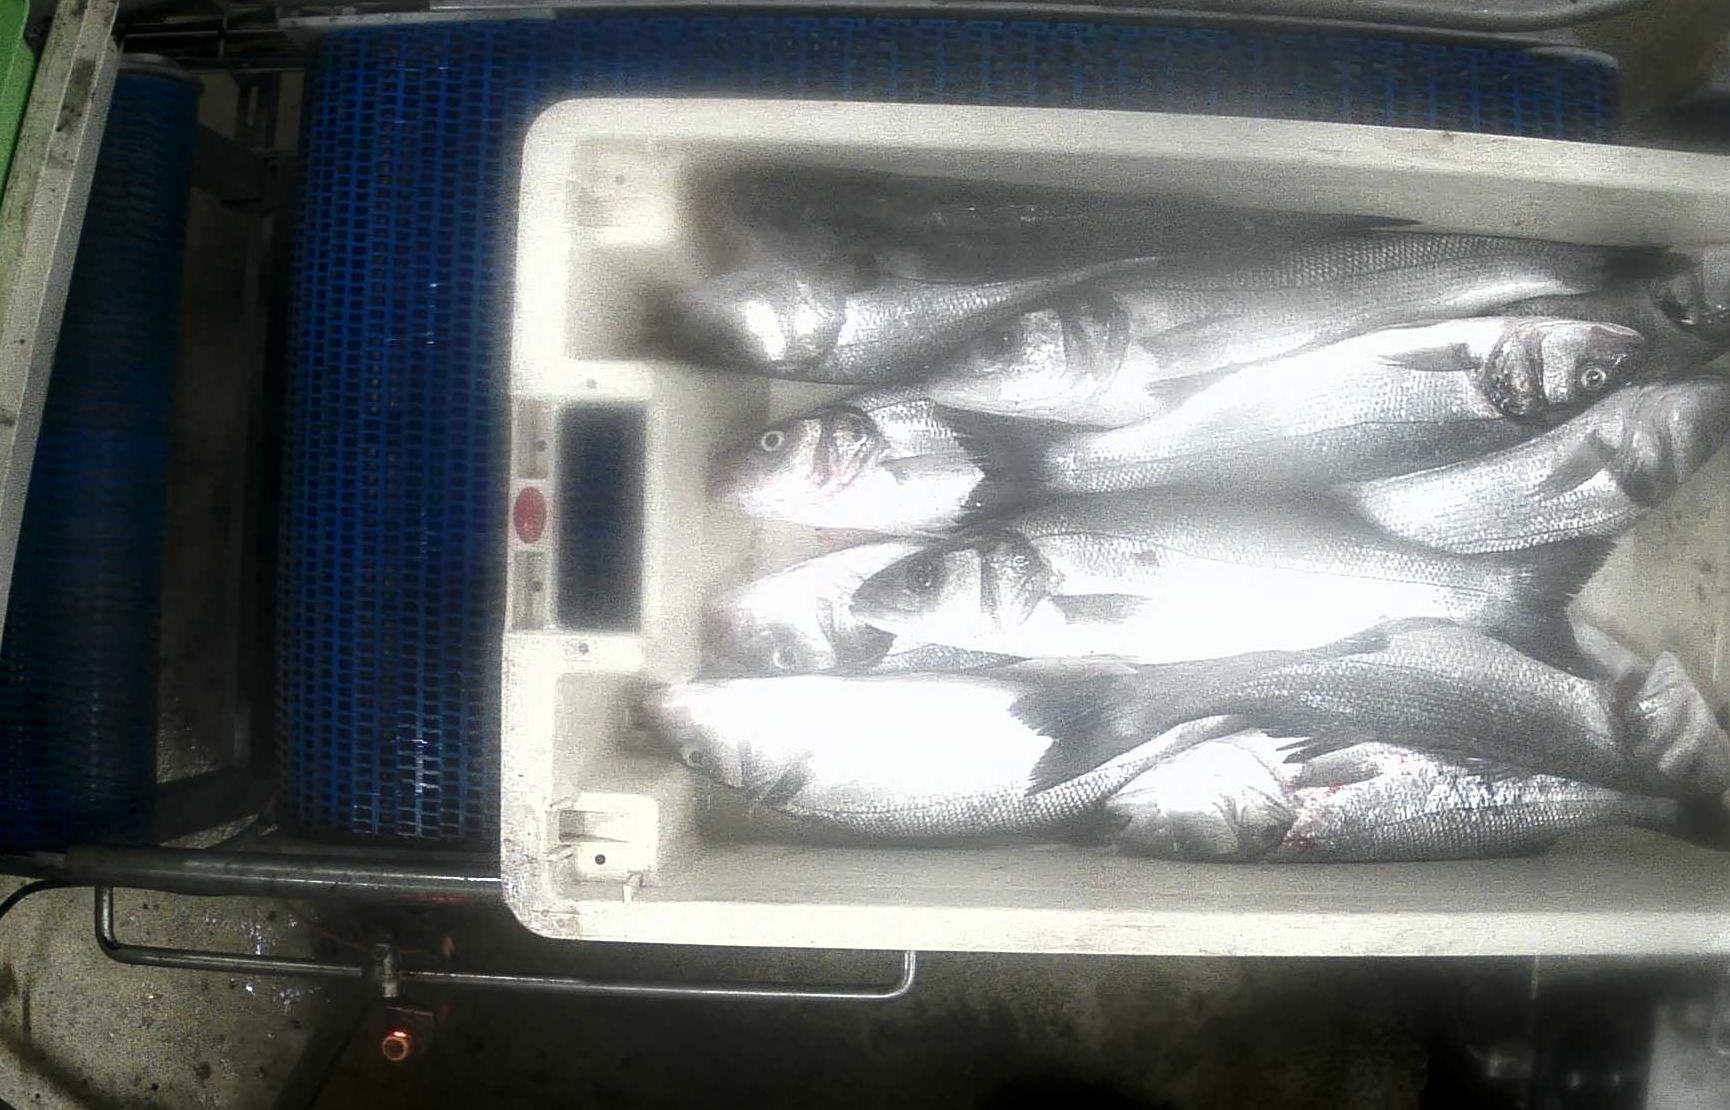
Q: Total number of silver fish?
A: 12